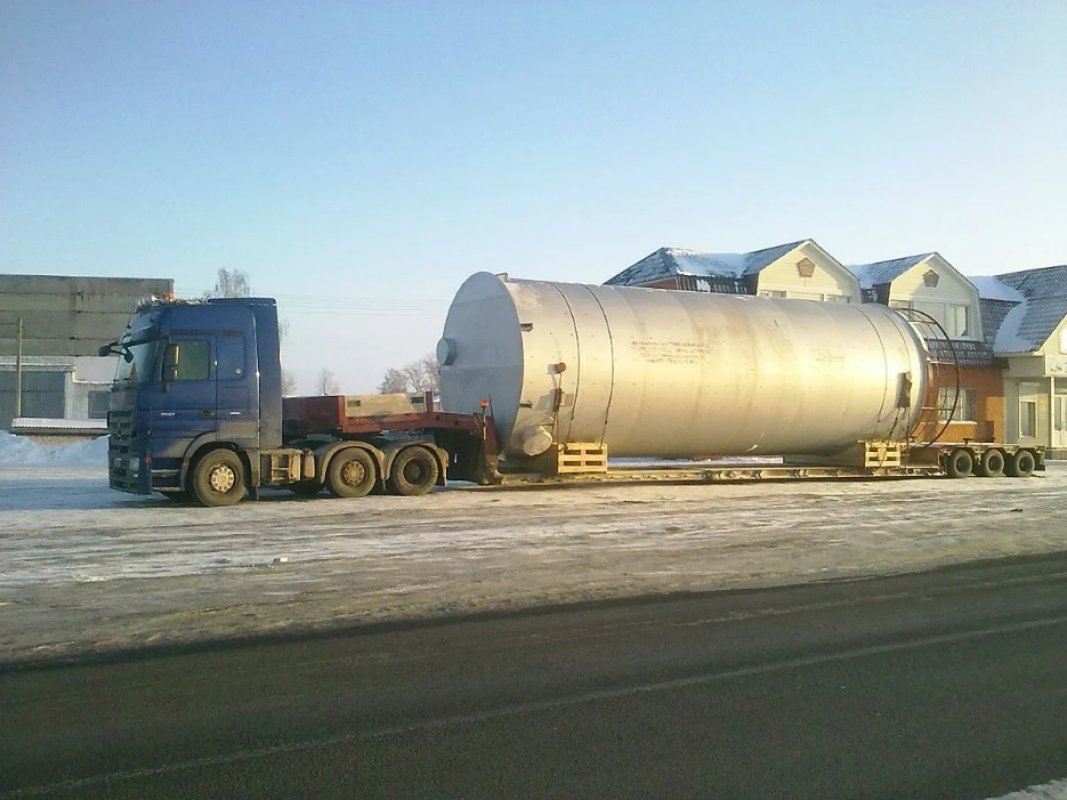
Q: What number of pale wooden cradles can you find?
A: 2